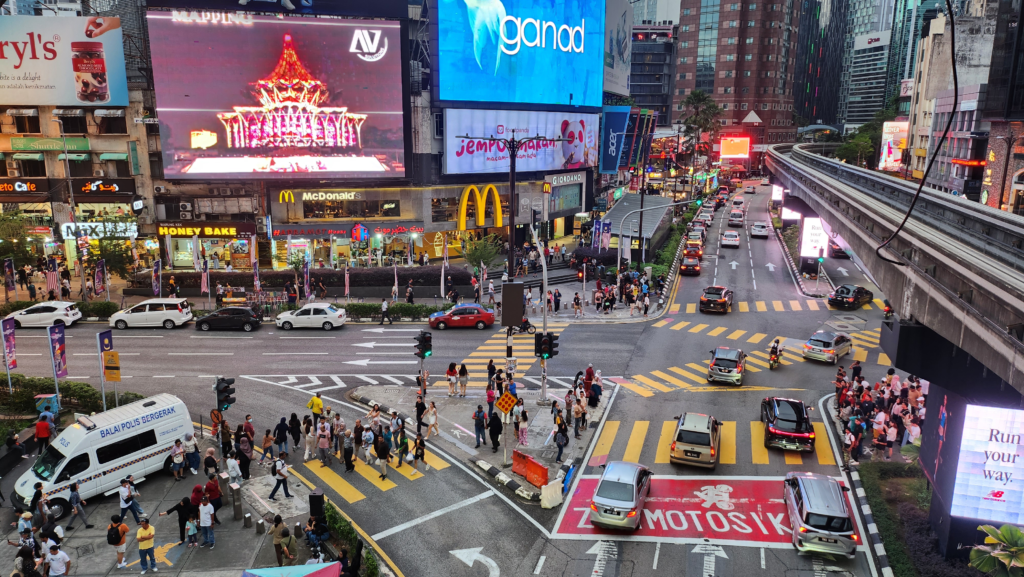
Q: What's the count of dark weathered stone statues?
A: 0